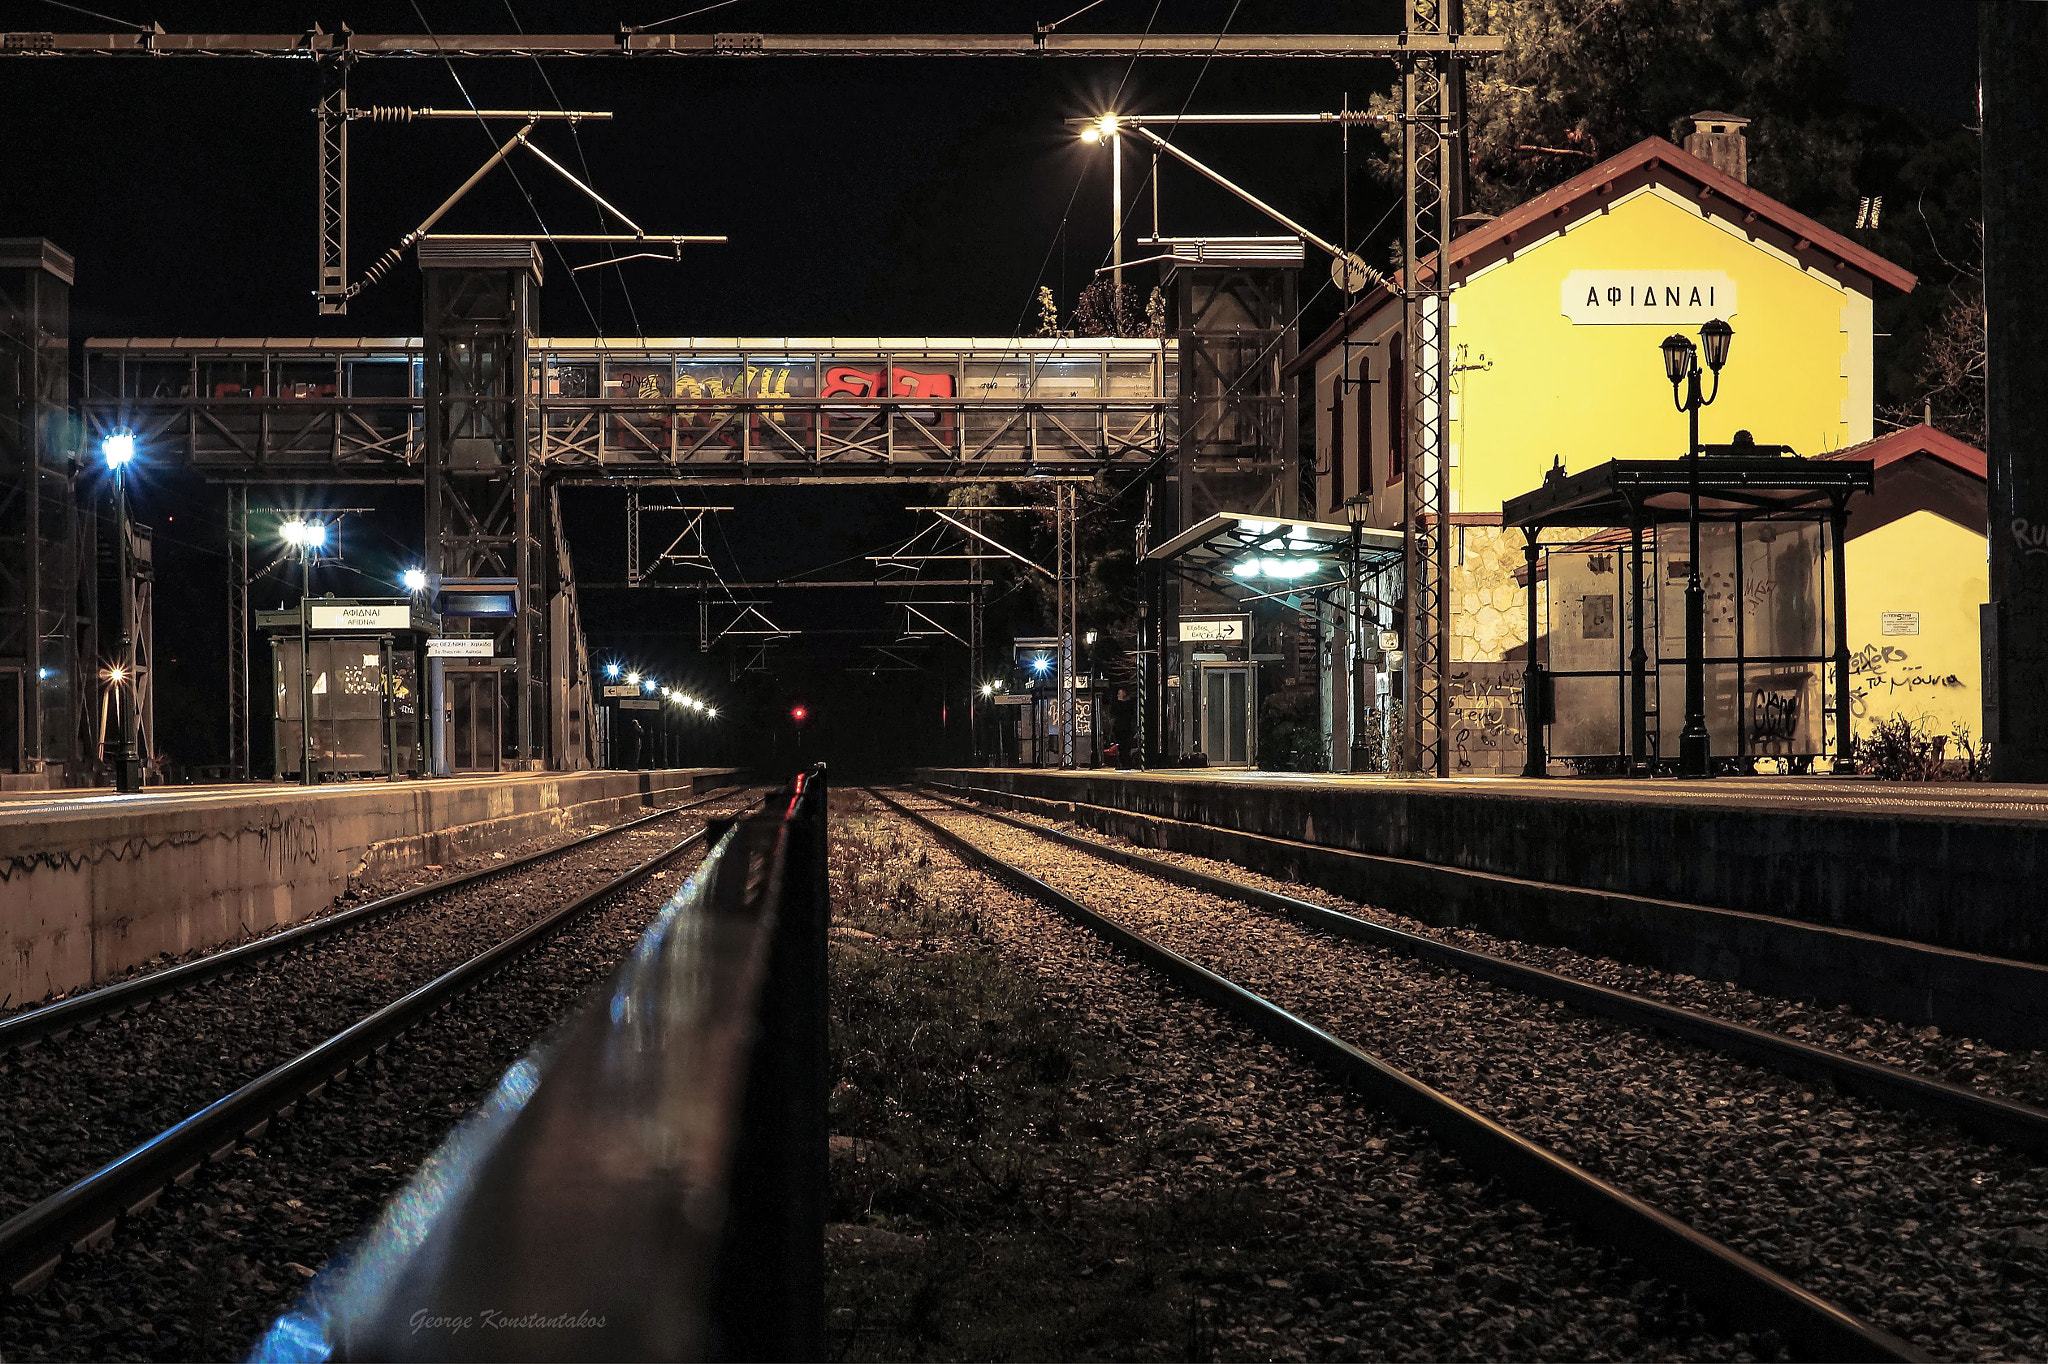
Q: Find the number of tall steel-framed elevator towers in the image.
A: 3